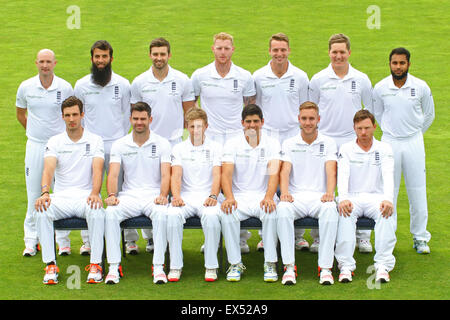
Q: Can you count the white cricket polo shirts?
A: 13